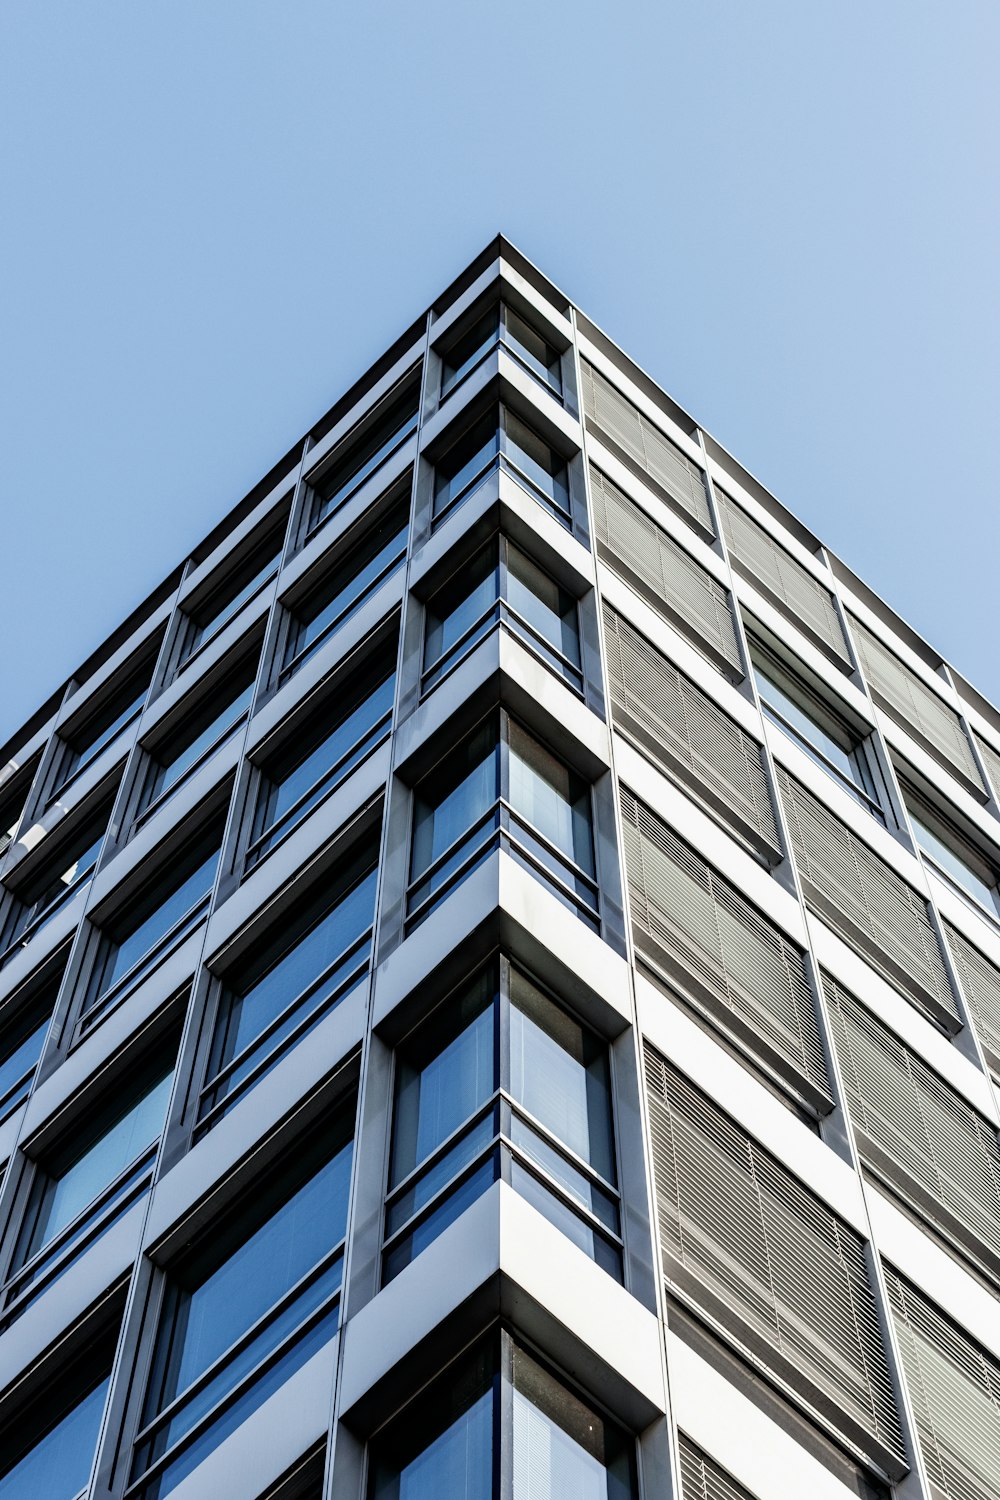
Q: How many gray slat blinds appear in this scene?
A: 13